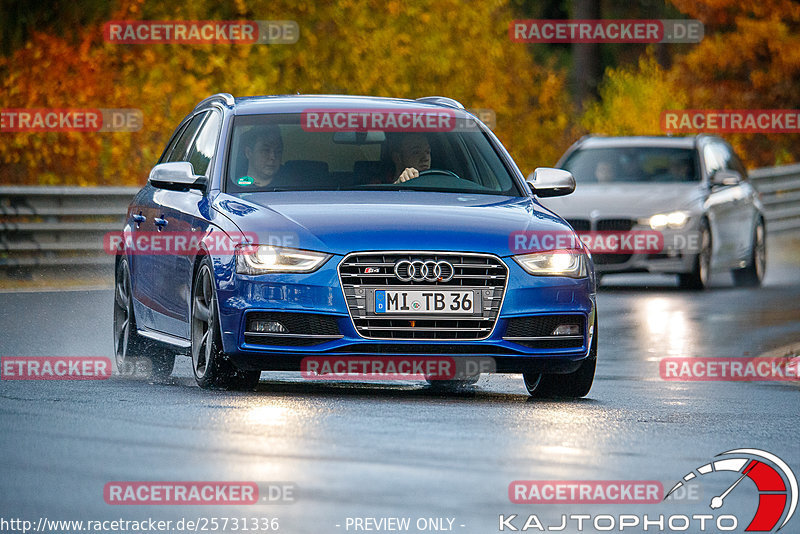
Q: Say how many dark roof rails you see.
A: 0